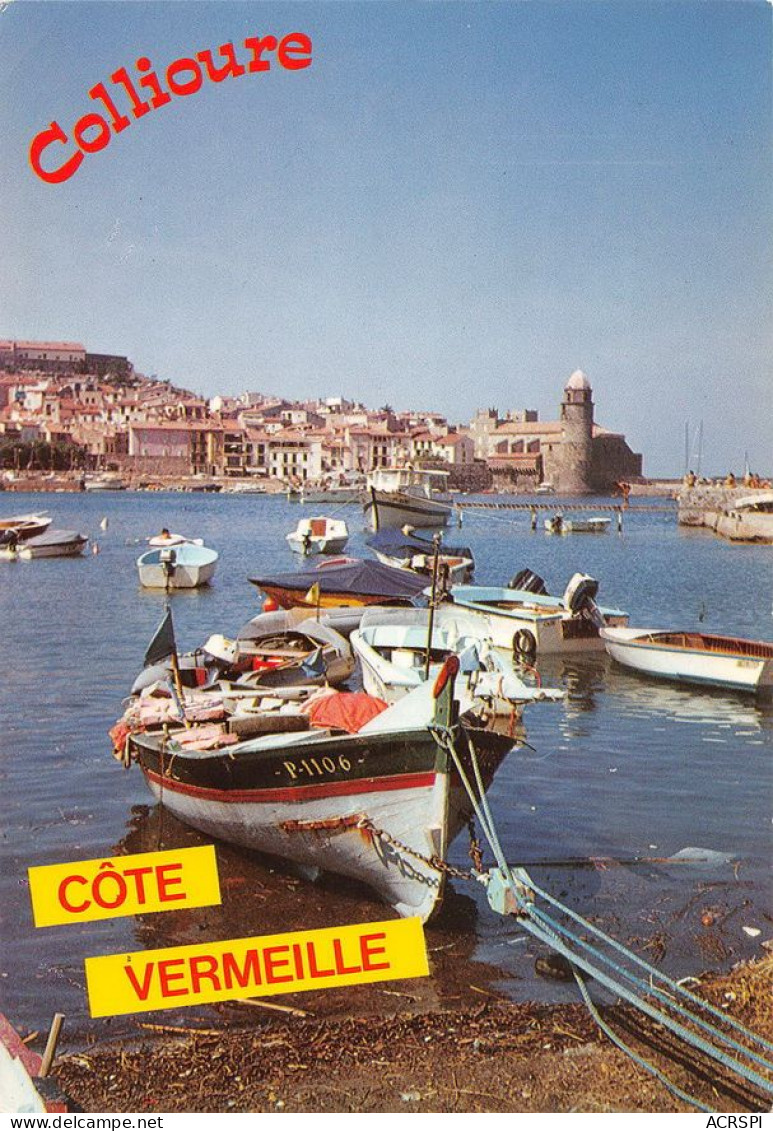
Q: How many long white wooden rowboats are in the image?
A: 1